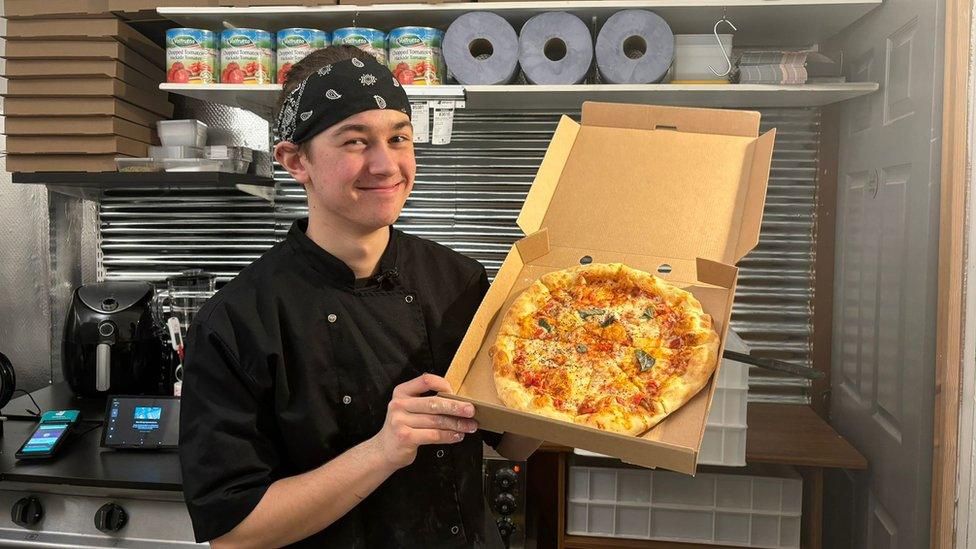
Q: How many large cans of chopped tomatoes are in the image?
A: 5